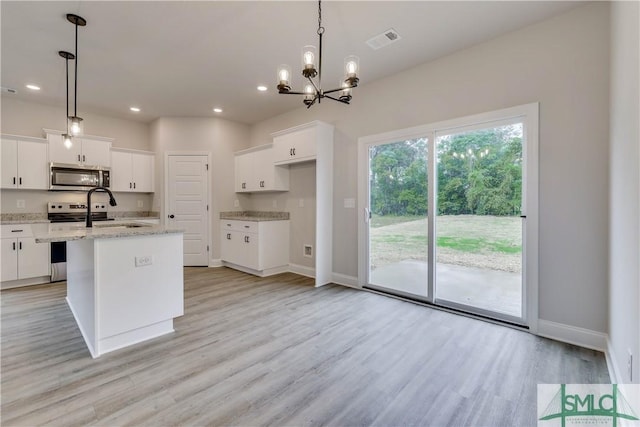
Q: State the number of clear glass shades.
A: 7